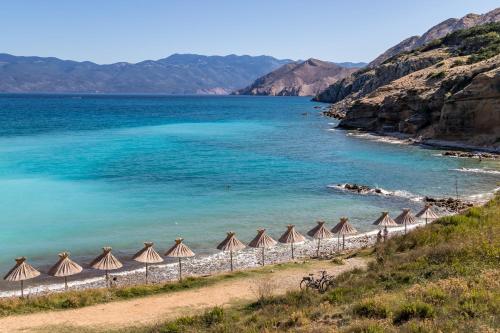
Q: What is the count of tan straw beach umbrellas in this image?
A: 13